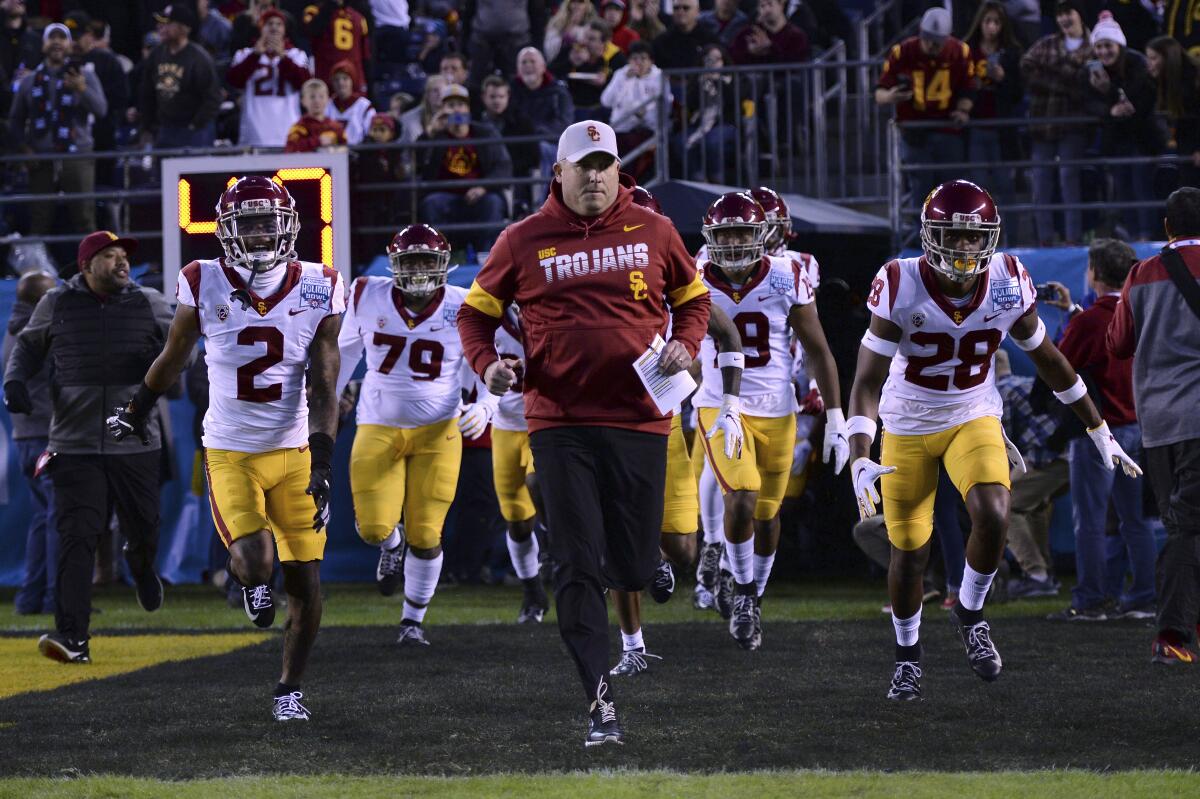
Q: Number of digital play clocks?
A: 1